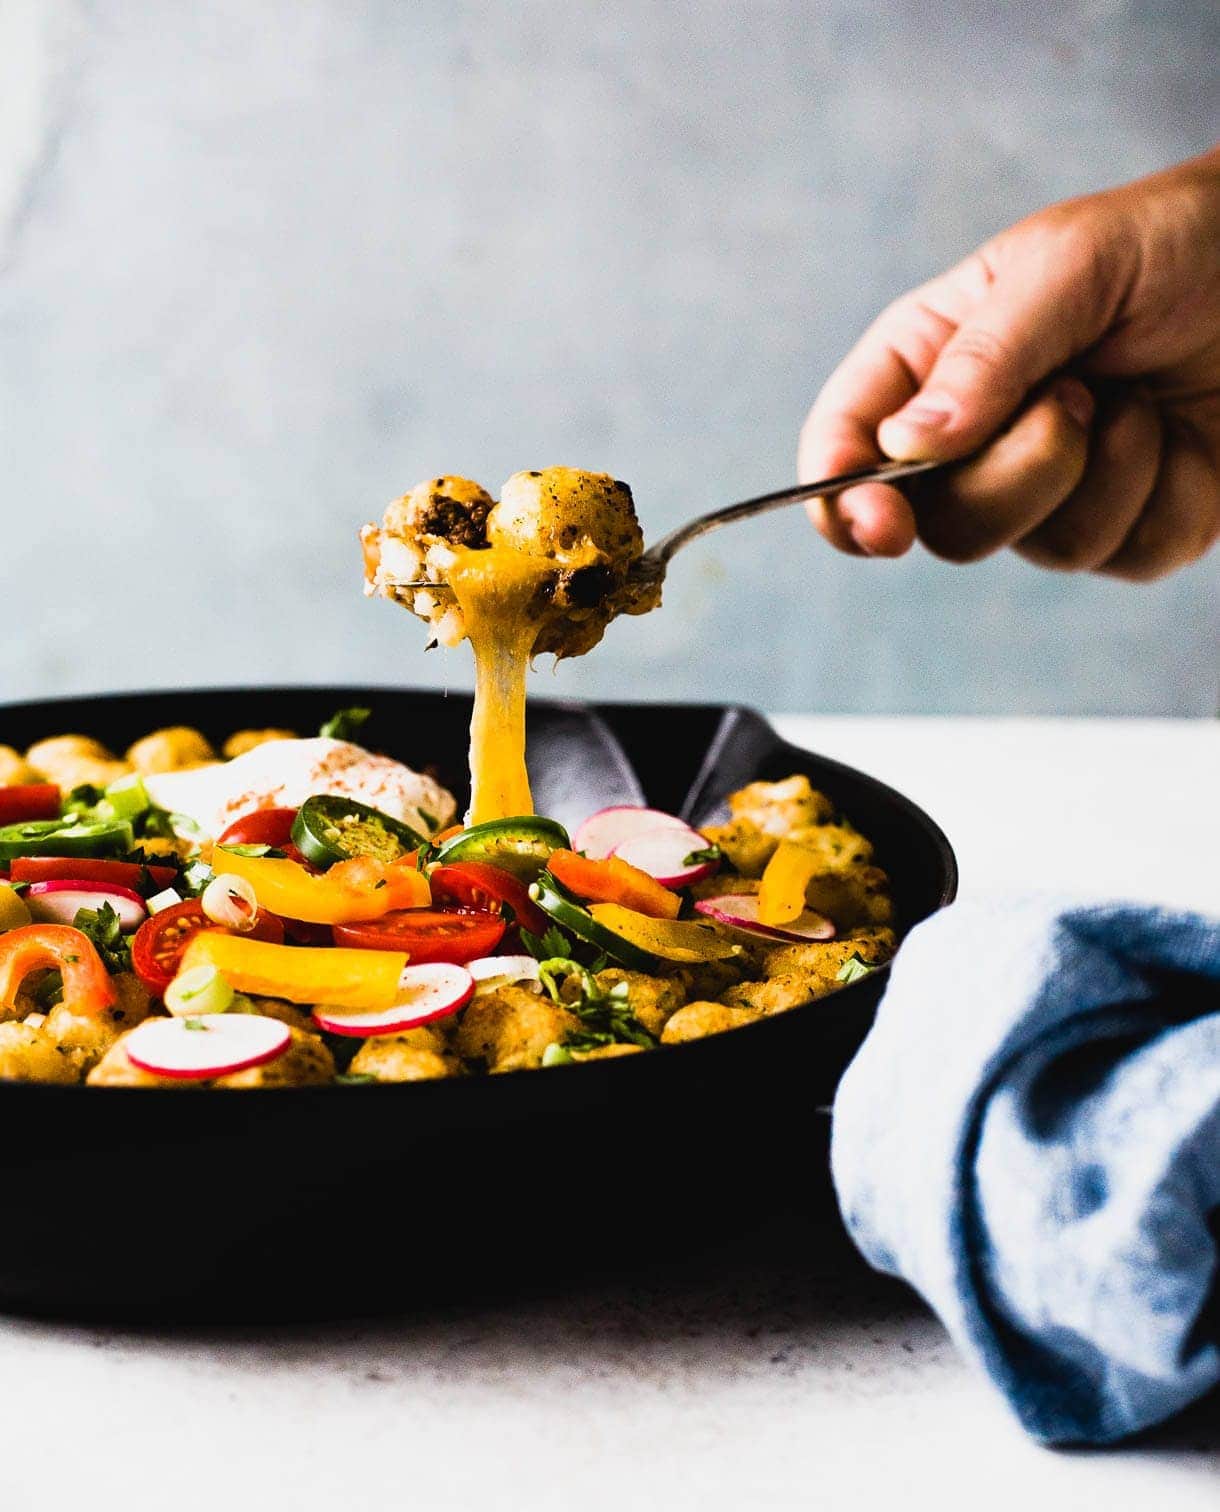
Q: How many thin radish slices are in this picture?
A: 6